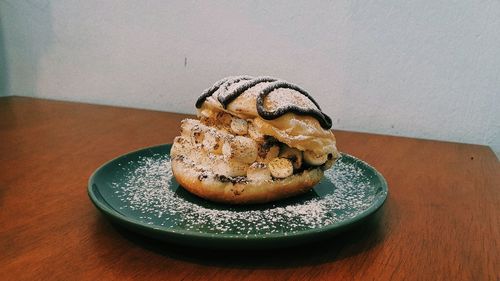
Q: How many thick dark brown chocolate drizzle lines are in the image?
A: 3